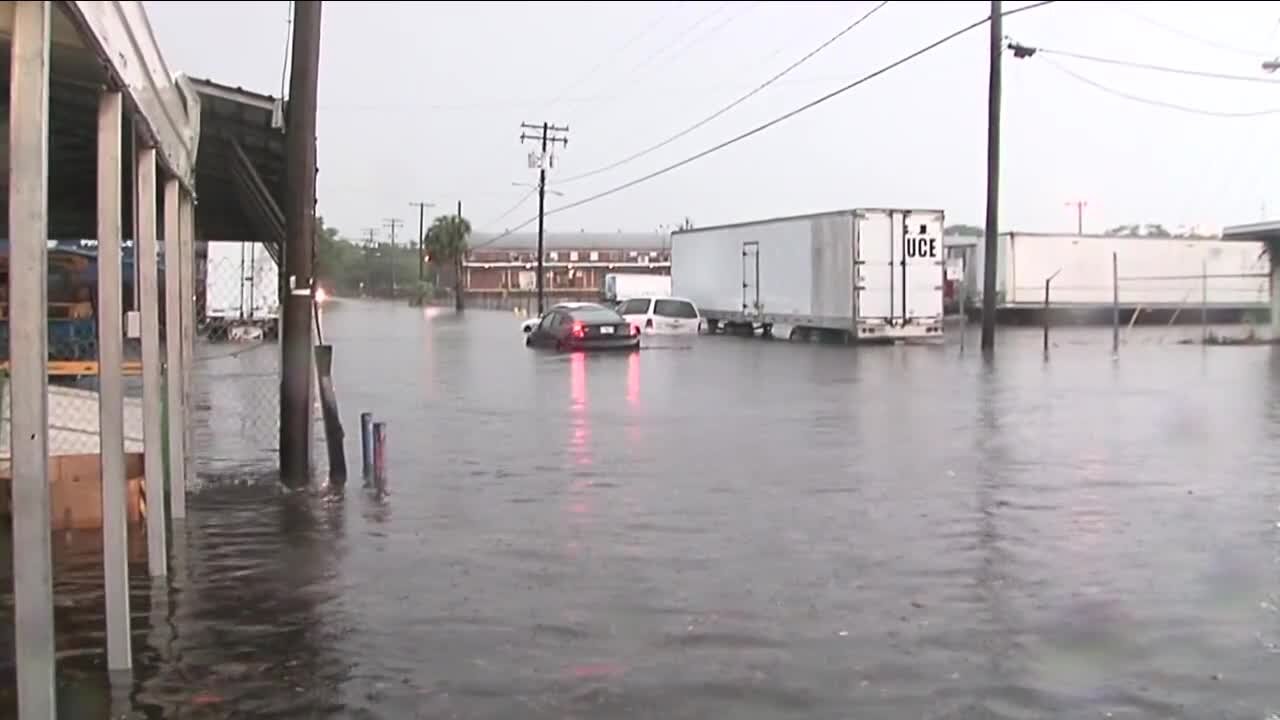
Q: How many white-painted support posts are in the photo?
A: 5